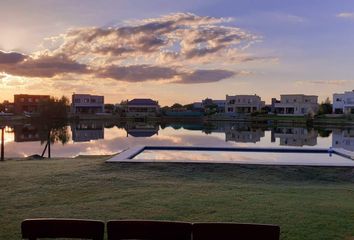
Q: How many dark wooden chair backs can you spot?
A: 3